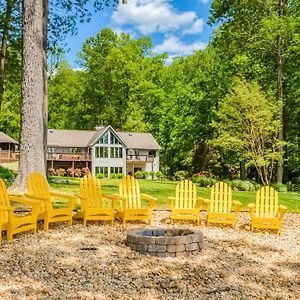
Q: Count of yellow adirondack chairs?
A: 7